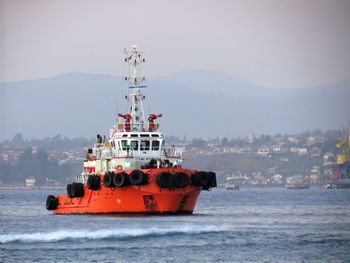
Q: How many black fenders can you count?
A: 11